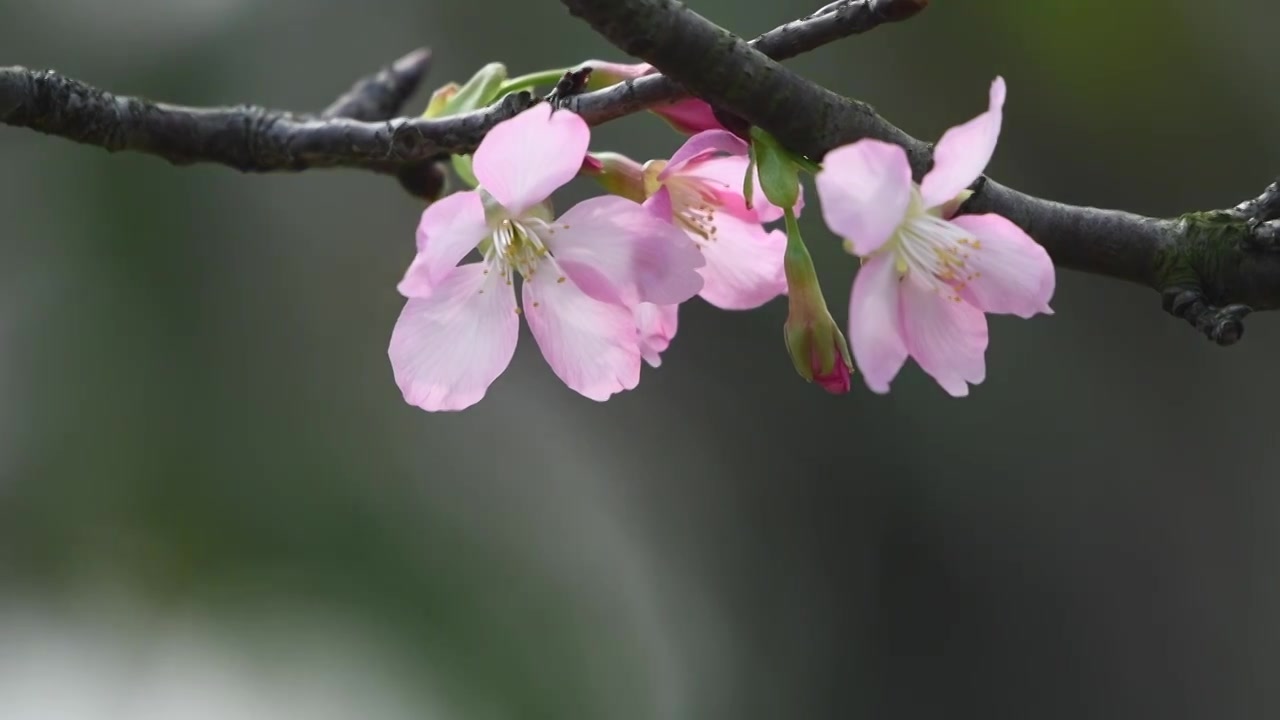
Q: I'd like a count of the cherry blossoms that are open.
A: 3